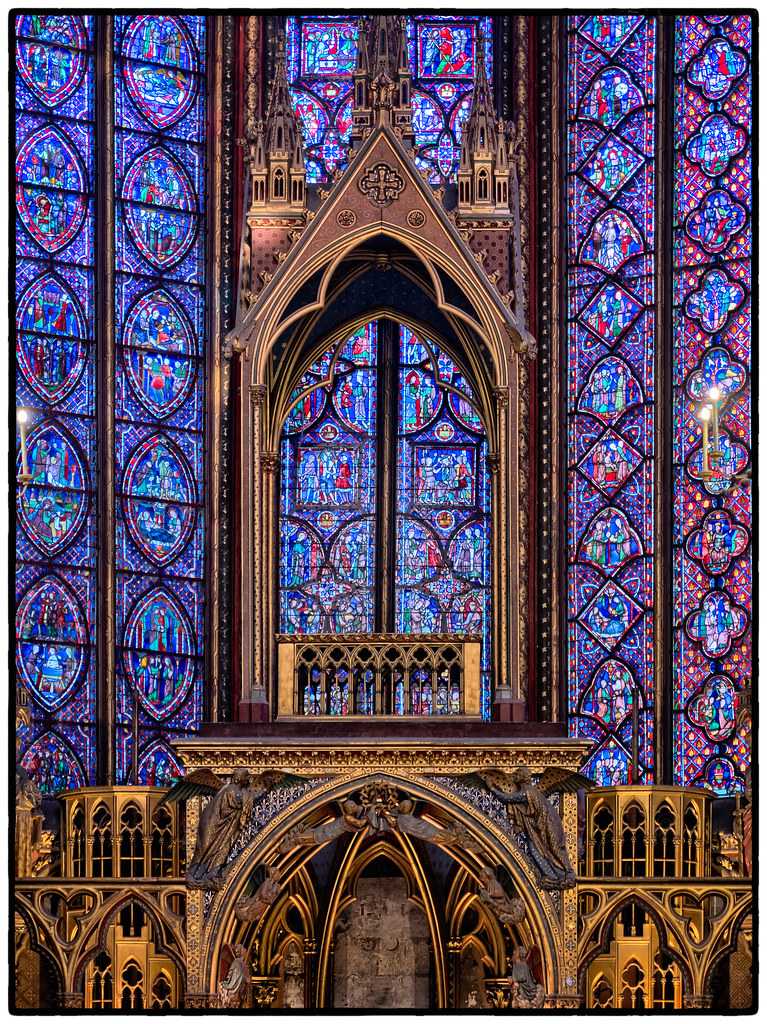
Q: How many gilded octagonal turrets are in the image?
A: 2